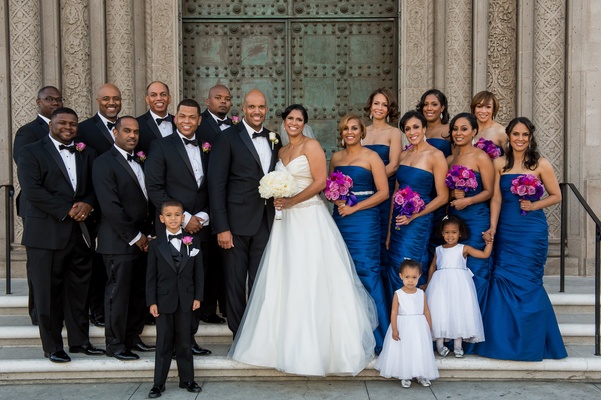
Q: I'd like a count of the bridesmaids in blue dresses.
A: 7